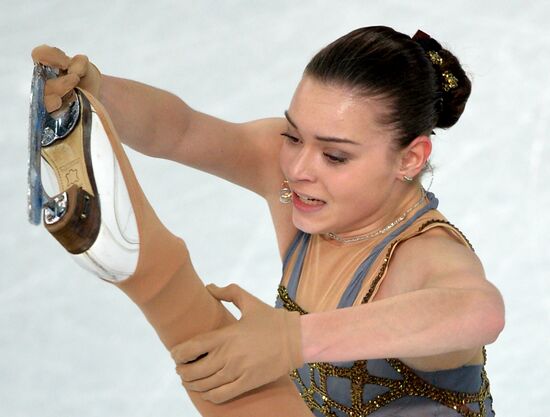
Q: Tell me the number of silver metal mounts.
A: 2